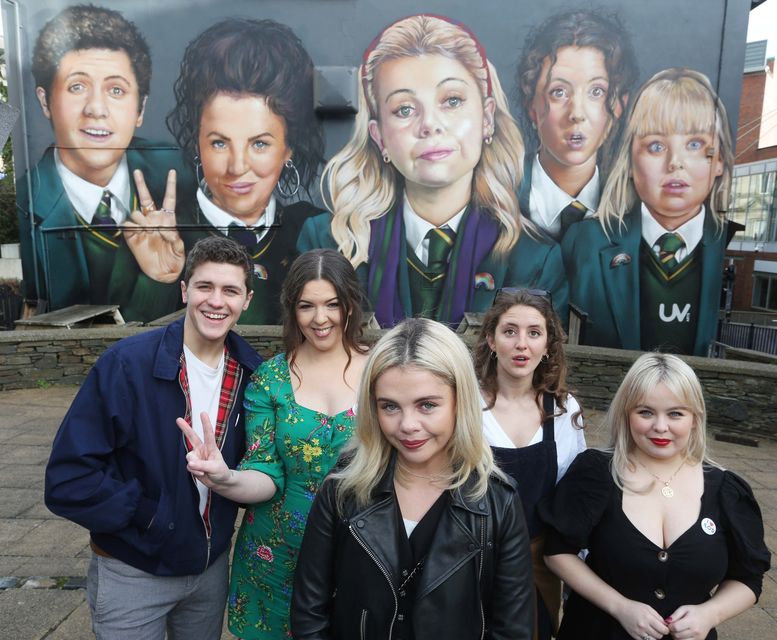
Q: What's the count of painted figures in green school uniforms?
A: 5